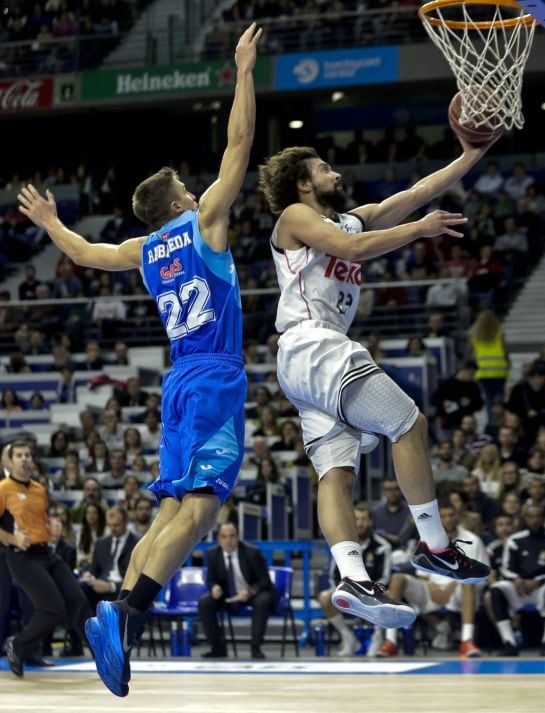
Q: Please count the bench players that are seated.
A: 4